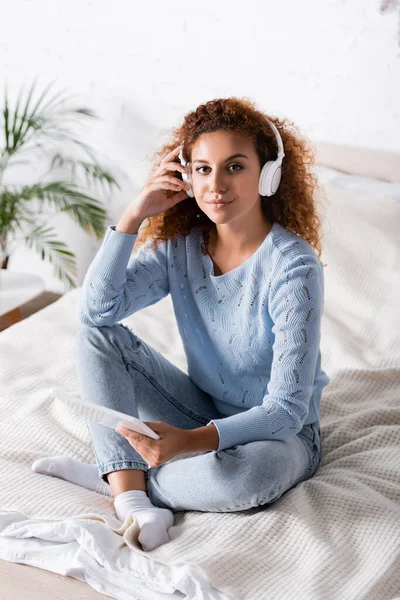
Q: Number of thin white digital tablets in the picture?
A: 1